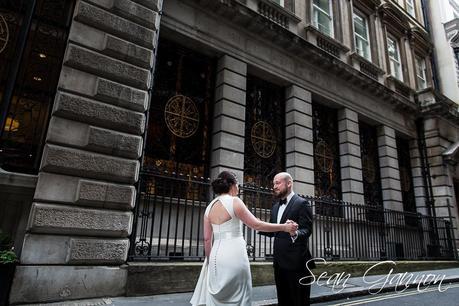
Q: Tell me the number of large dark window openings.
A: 6